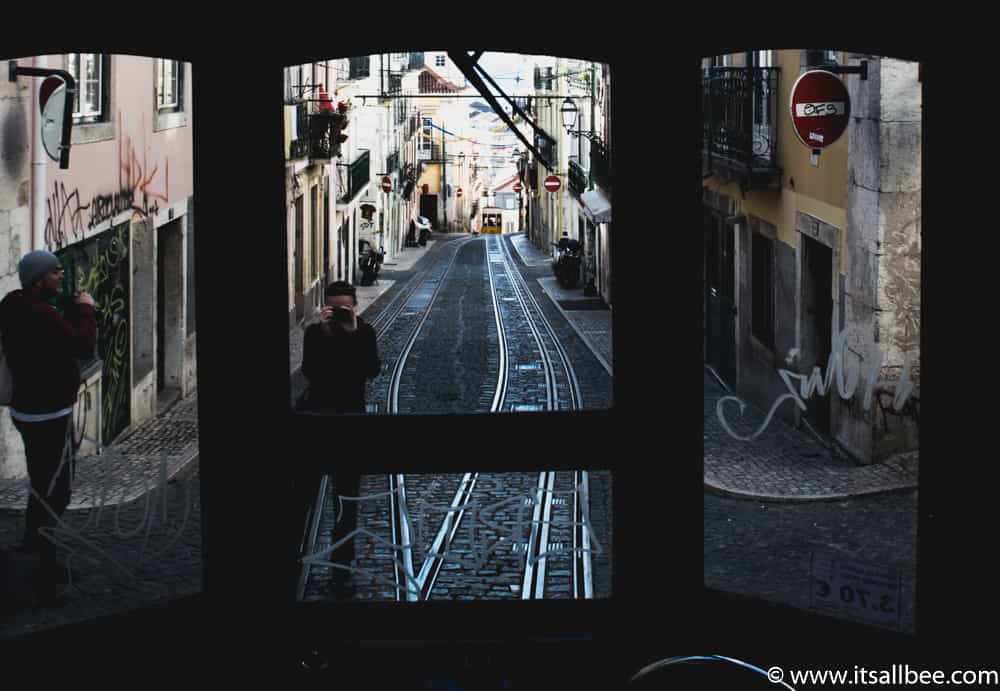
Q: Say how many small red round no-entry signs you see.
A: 4